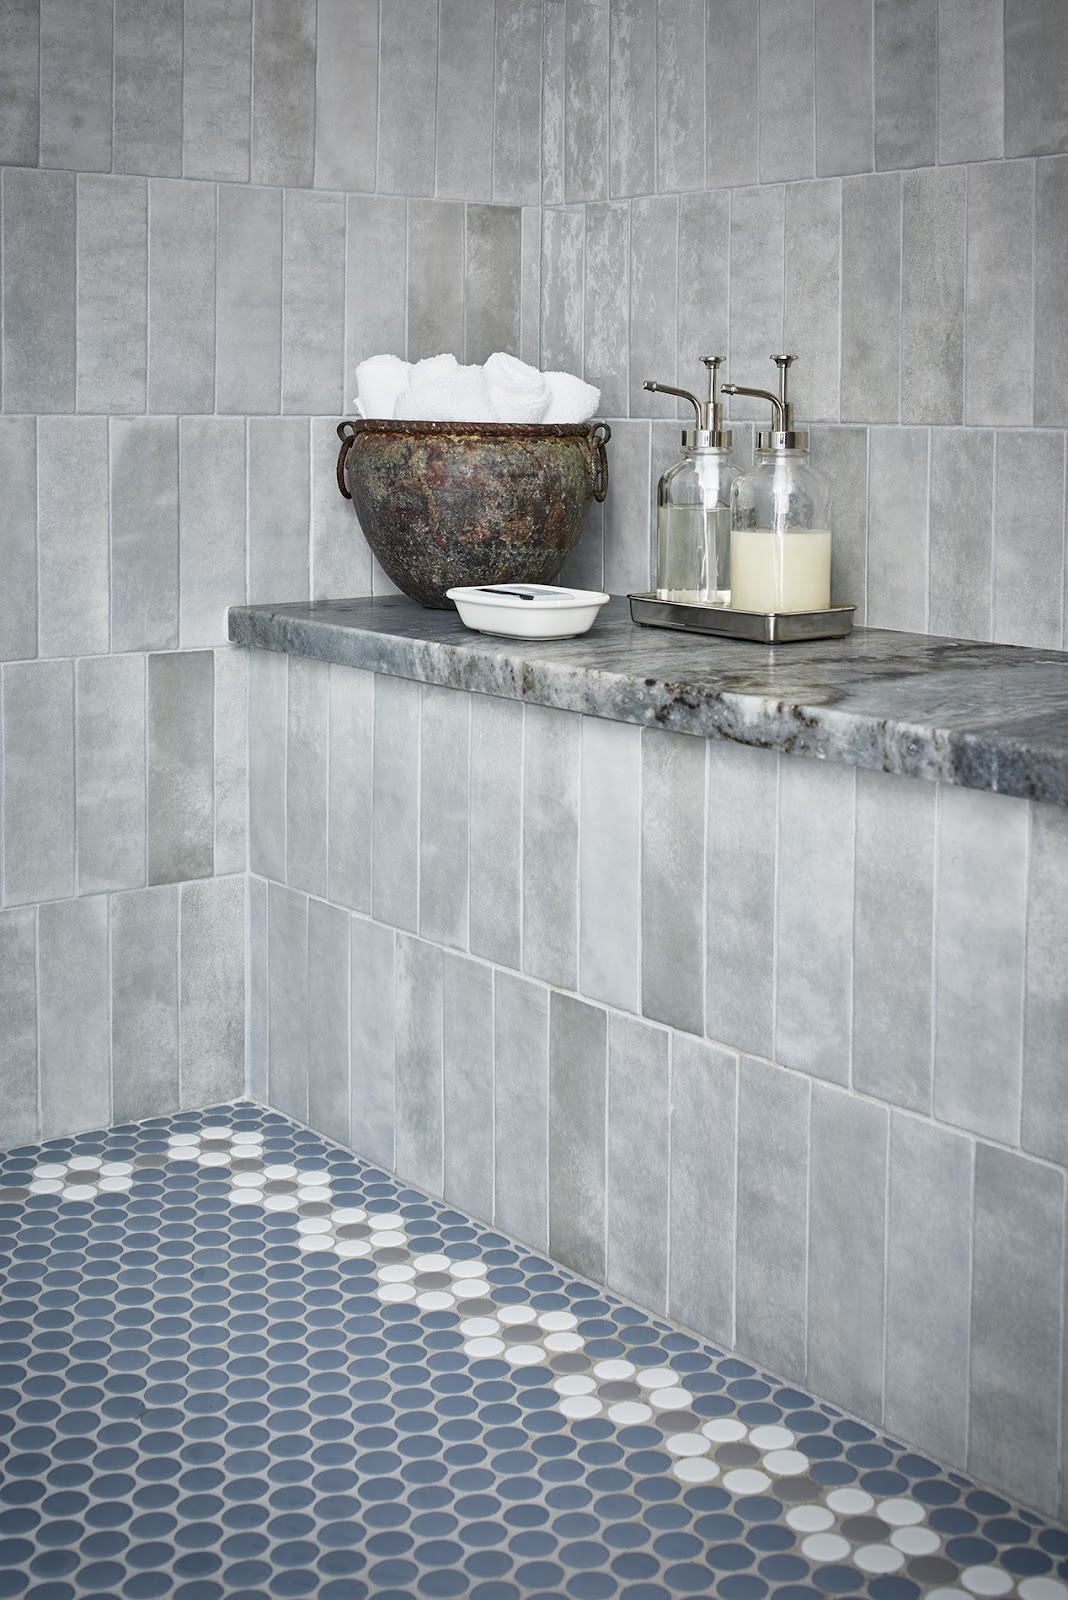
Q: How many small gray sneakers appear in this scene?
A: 0